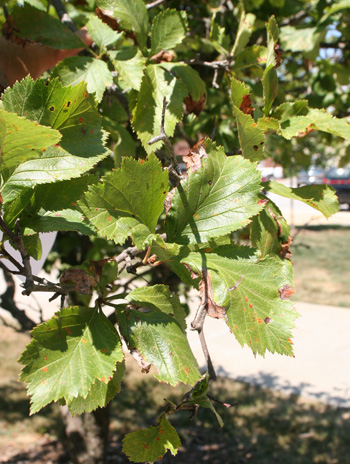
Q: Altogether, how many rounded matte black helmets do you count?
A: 0